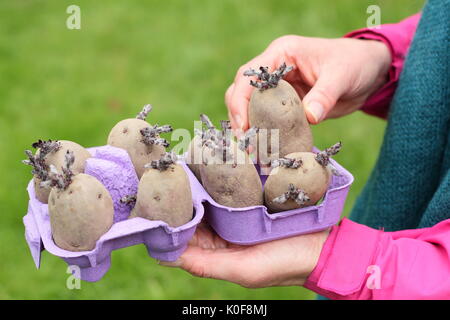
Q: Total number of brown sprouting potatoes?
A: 8